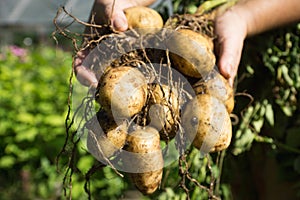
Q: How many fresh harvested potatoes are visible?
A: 8